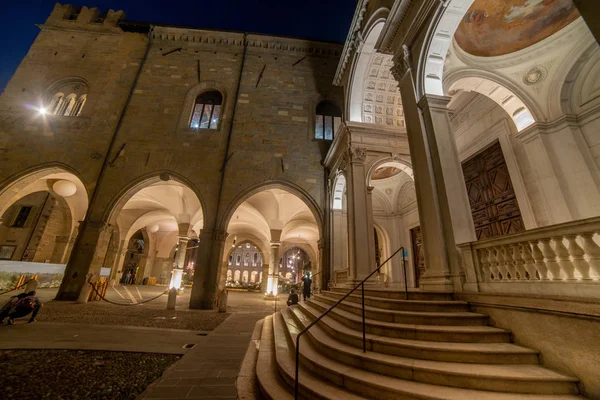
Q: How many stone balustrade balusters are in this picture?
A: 11